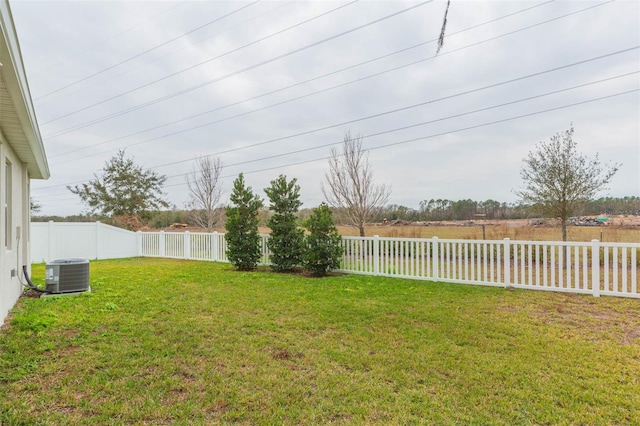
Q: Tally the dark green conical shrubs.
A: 3